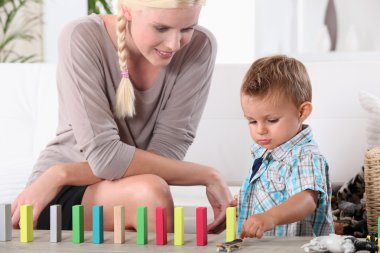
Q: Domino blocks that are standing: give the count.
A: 11